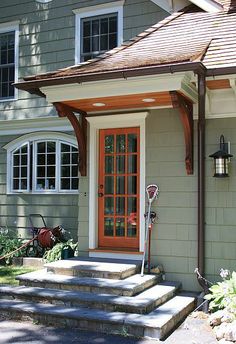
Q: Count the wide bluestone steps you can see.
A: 4